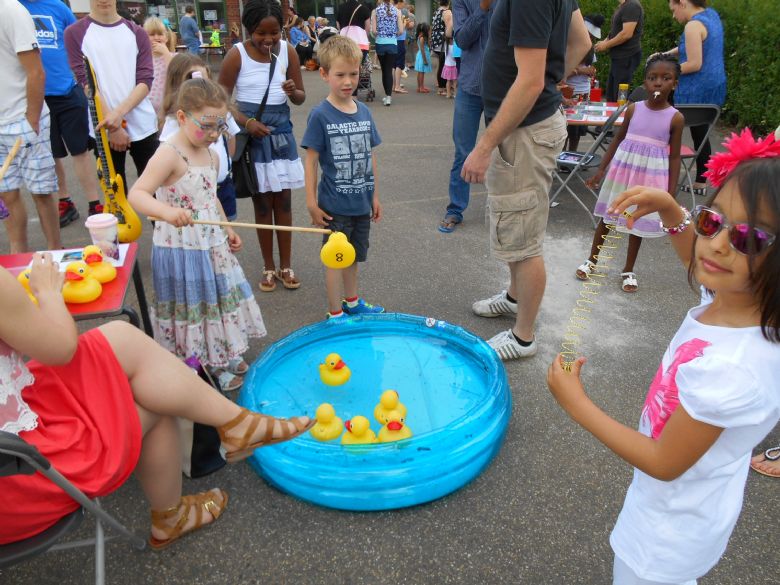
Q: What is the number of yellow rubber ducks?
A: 9